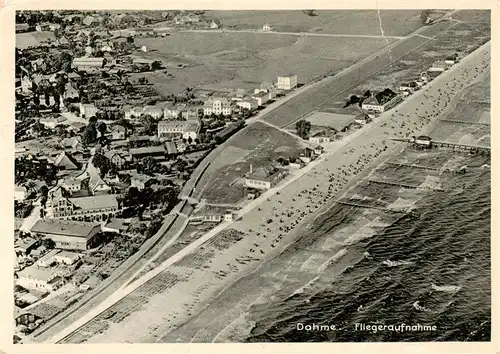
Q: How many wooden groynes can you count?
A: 5